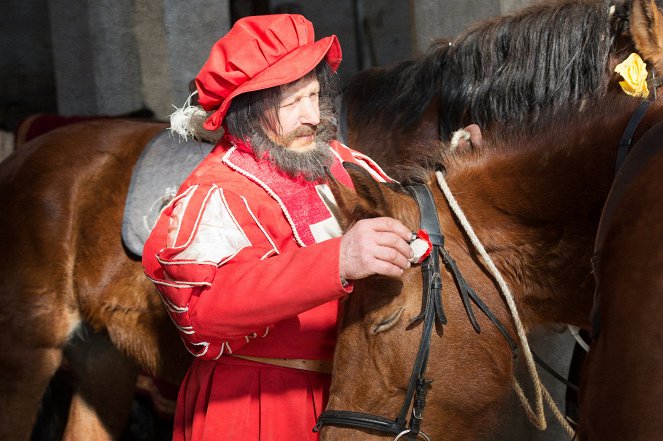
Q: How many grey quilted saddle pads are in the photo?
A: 1